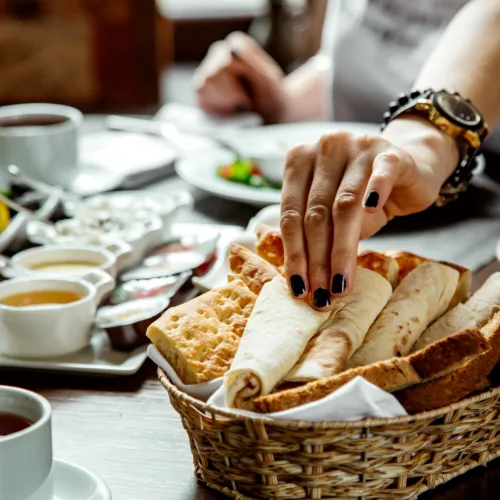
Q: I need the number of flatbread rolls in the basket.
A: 4